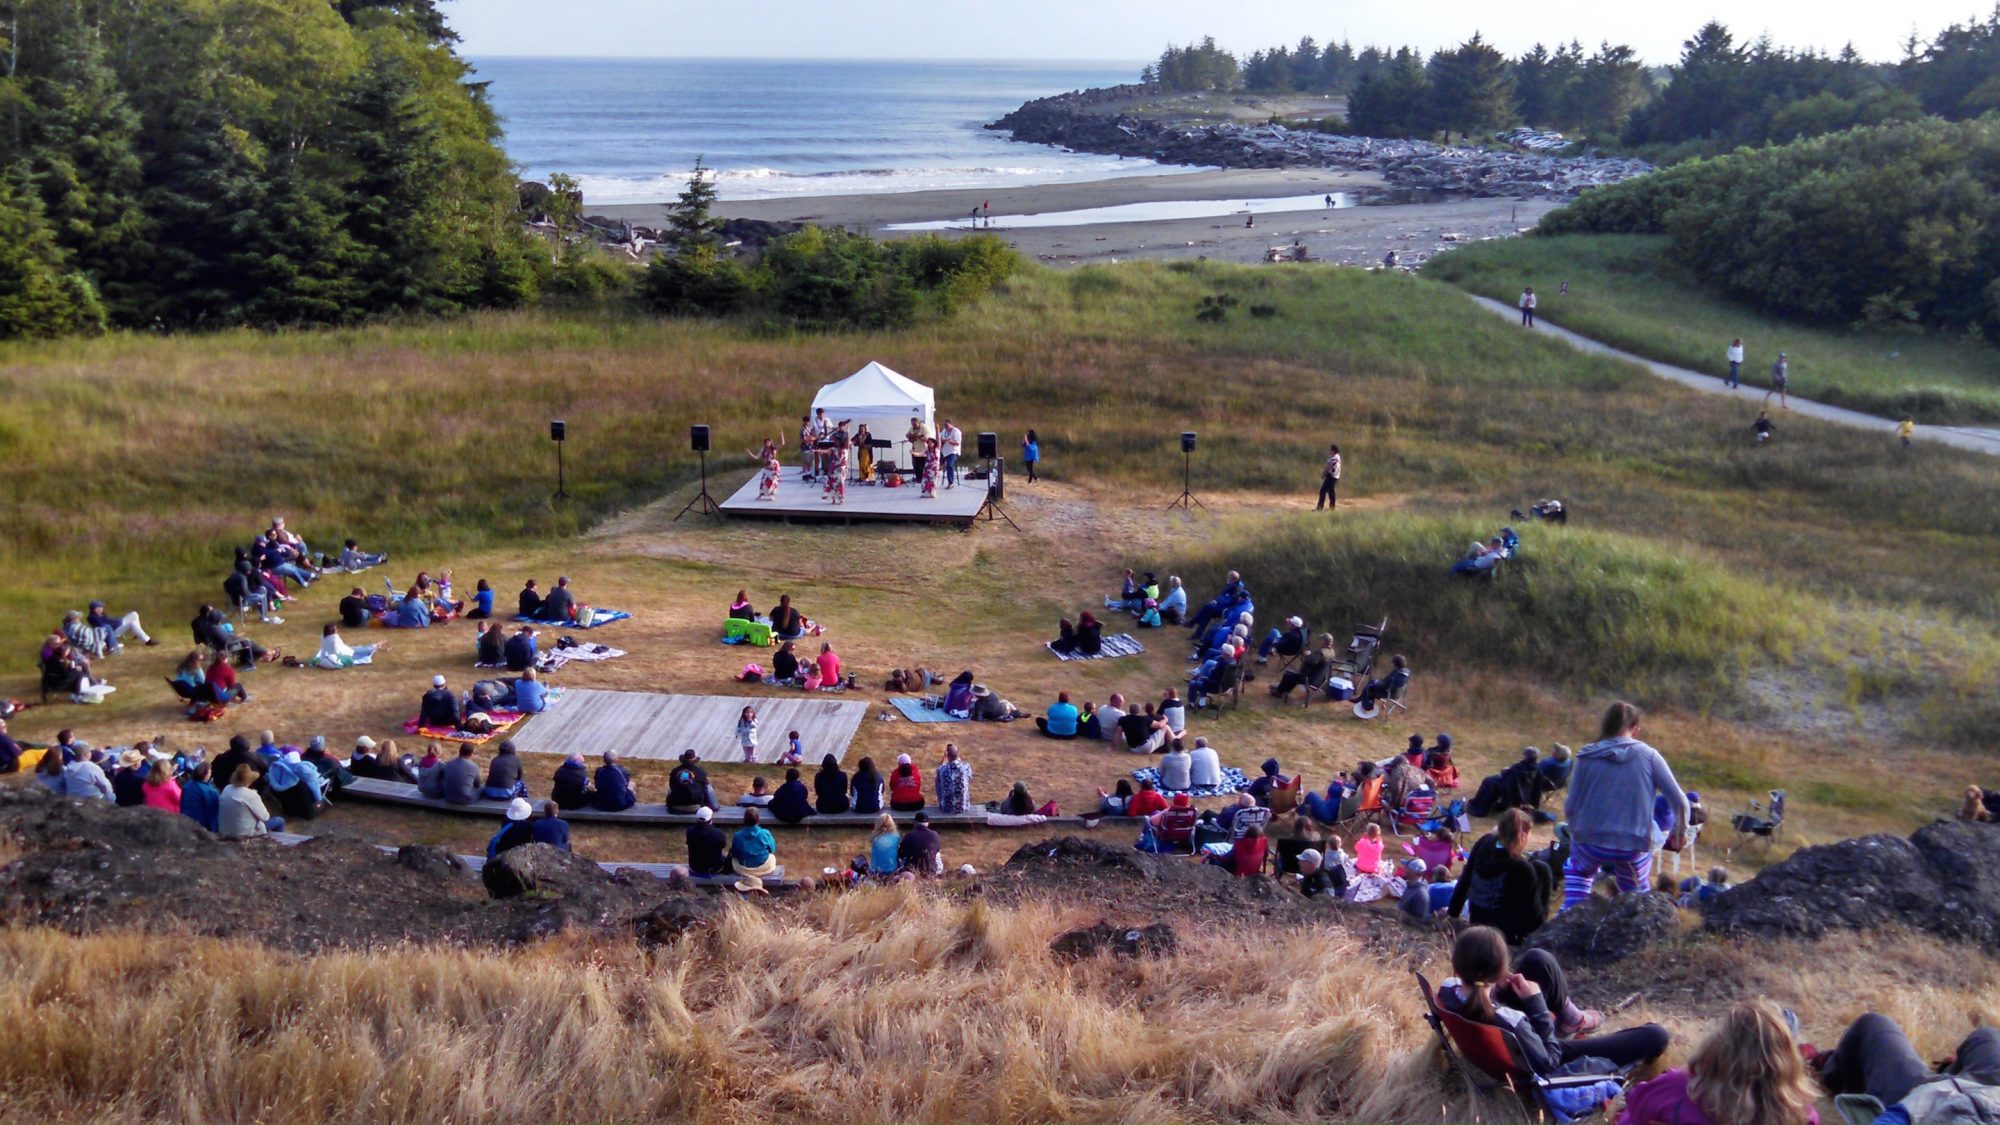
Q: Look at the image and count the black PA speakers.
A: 4